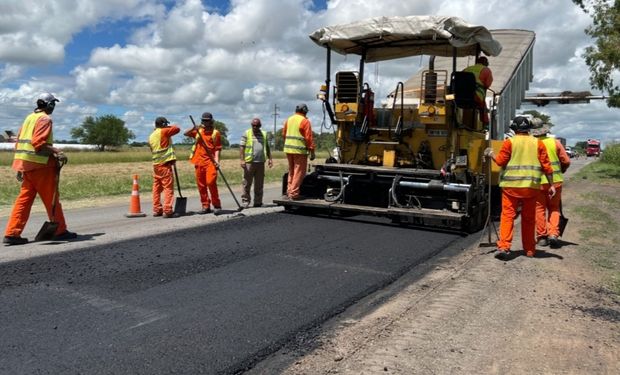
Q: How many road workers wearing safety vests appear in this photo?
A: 8